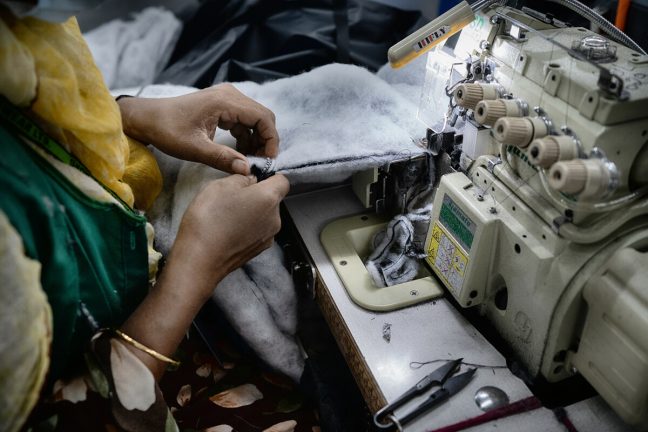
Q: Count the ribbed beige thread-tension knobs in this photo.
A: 5